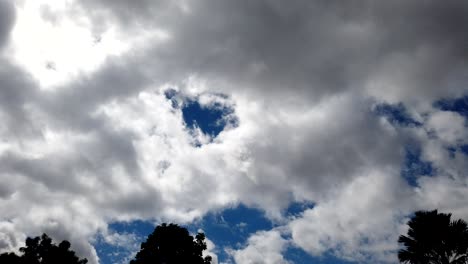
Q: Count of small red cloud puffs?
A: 0